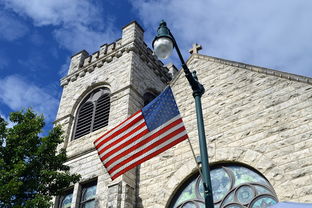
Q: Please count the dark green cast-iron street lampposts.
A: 1